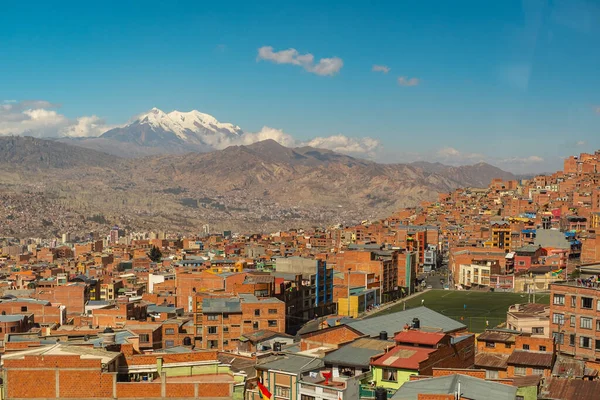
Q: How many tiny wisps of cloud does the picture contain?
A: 2